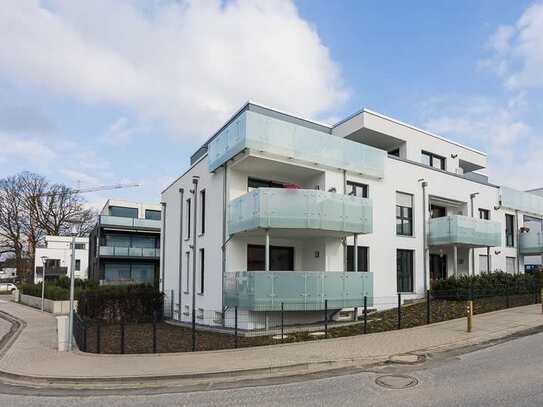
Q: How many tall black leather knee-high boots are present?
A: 0